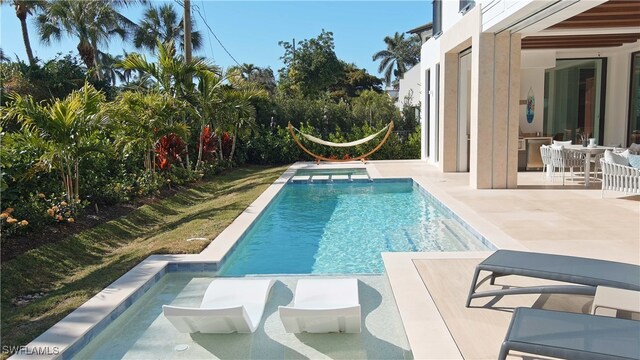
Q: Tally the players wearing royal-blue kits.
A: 0